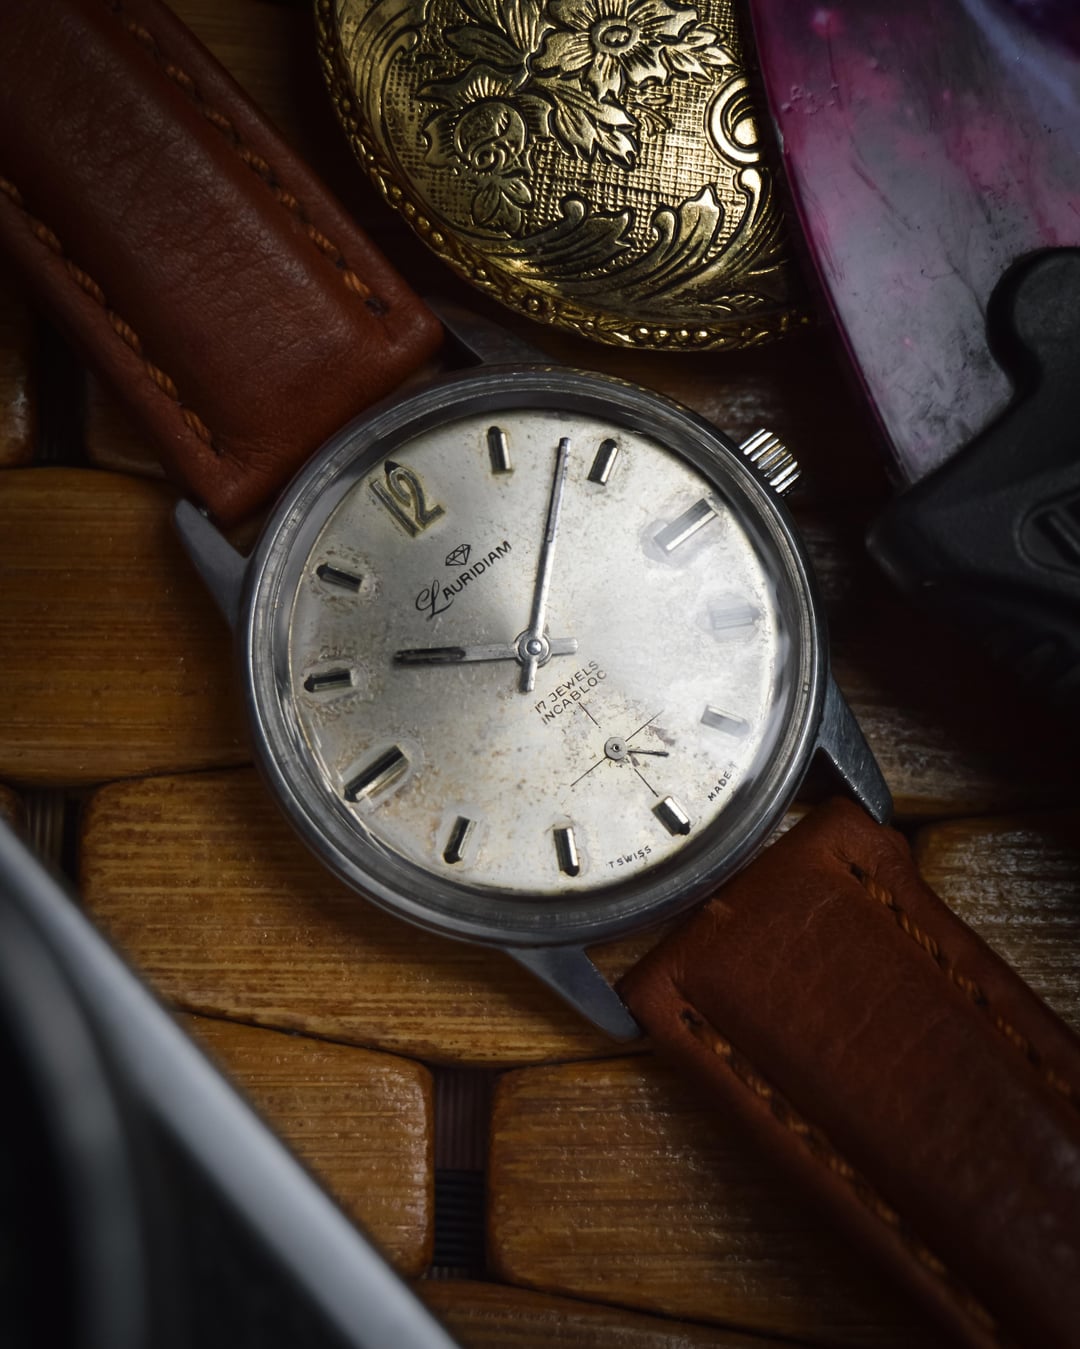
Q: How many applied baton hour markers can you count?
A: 11